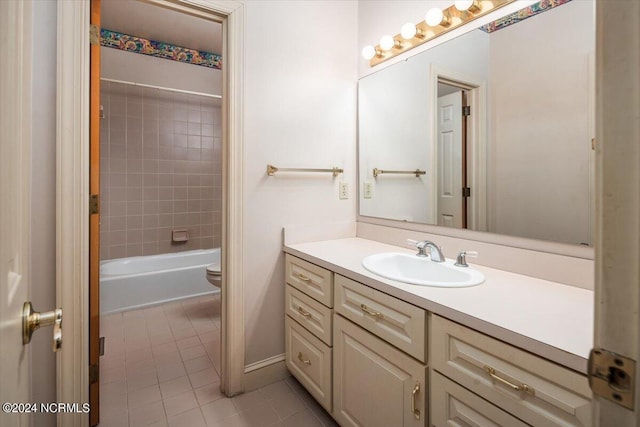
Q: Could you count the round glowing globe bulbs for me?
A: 5